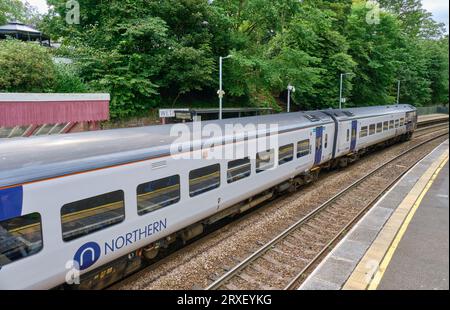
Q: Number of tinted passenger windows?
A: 15